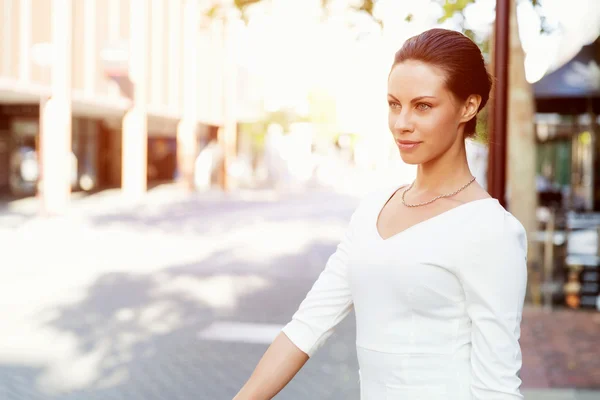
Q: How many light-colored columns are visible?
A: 4